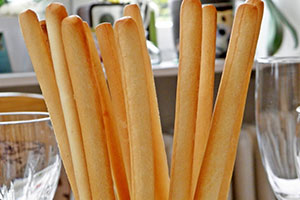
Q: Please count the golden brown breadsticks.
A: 12